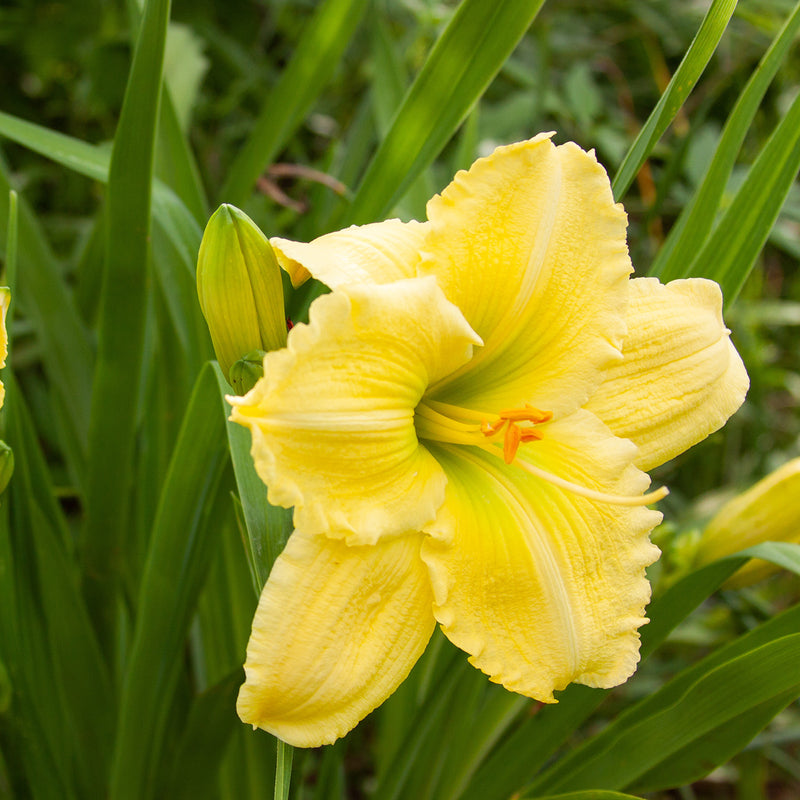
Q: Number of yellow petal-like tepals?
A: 6